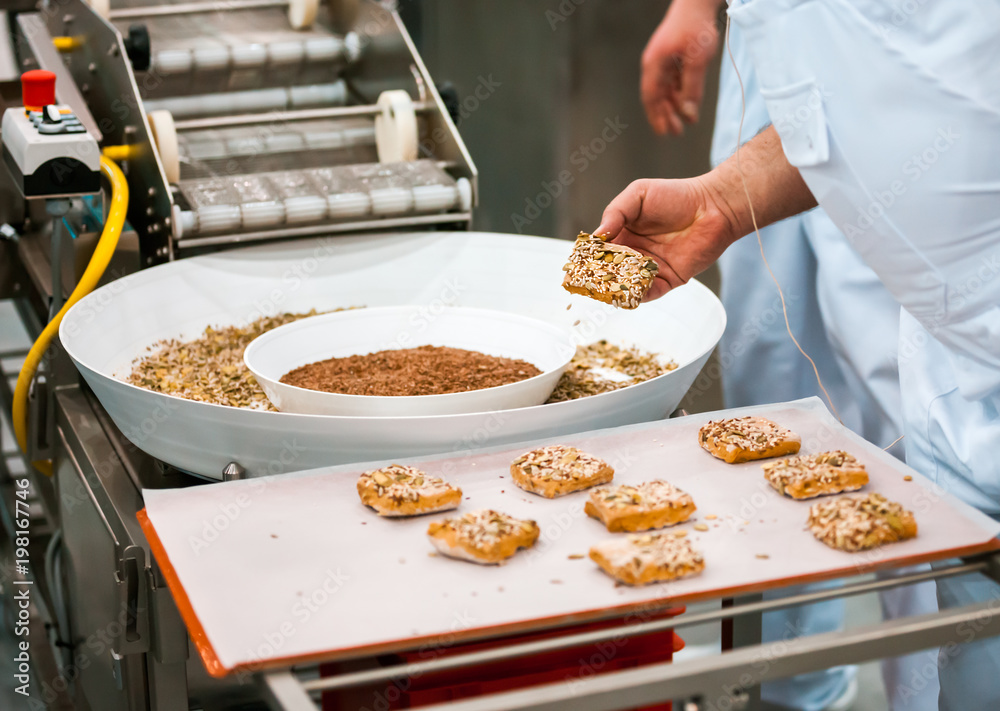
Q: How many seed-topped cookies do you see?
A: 9